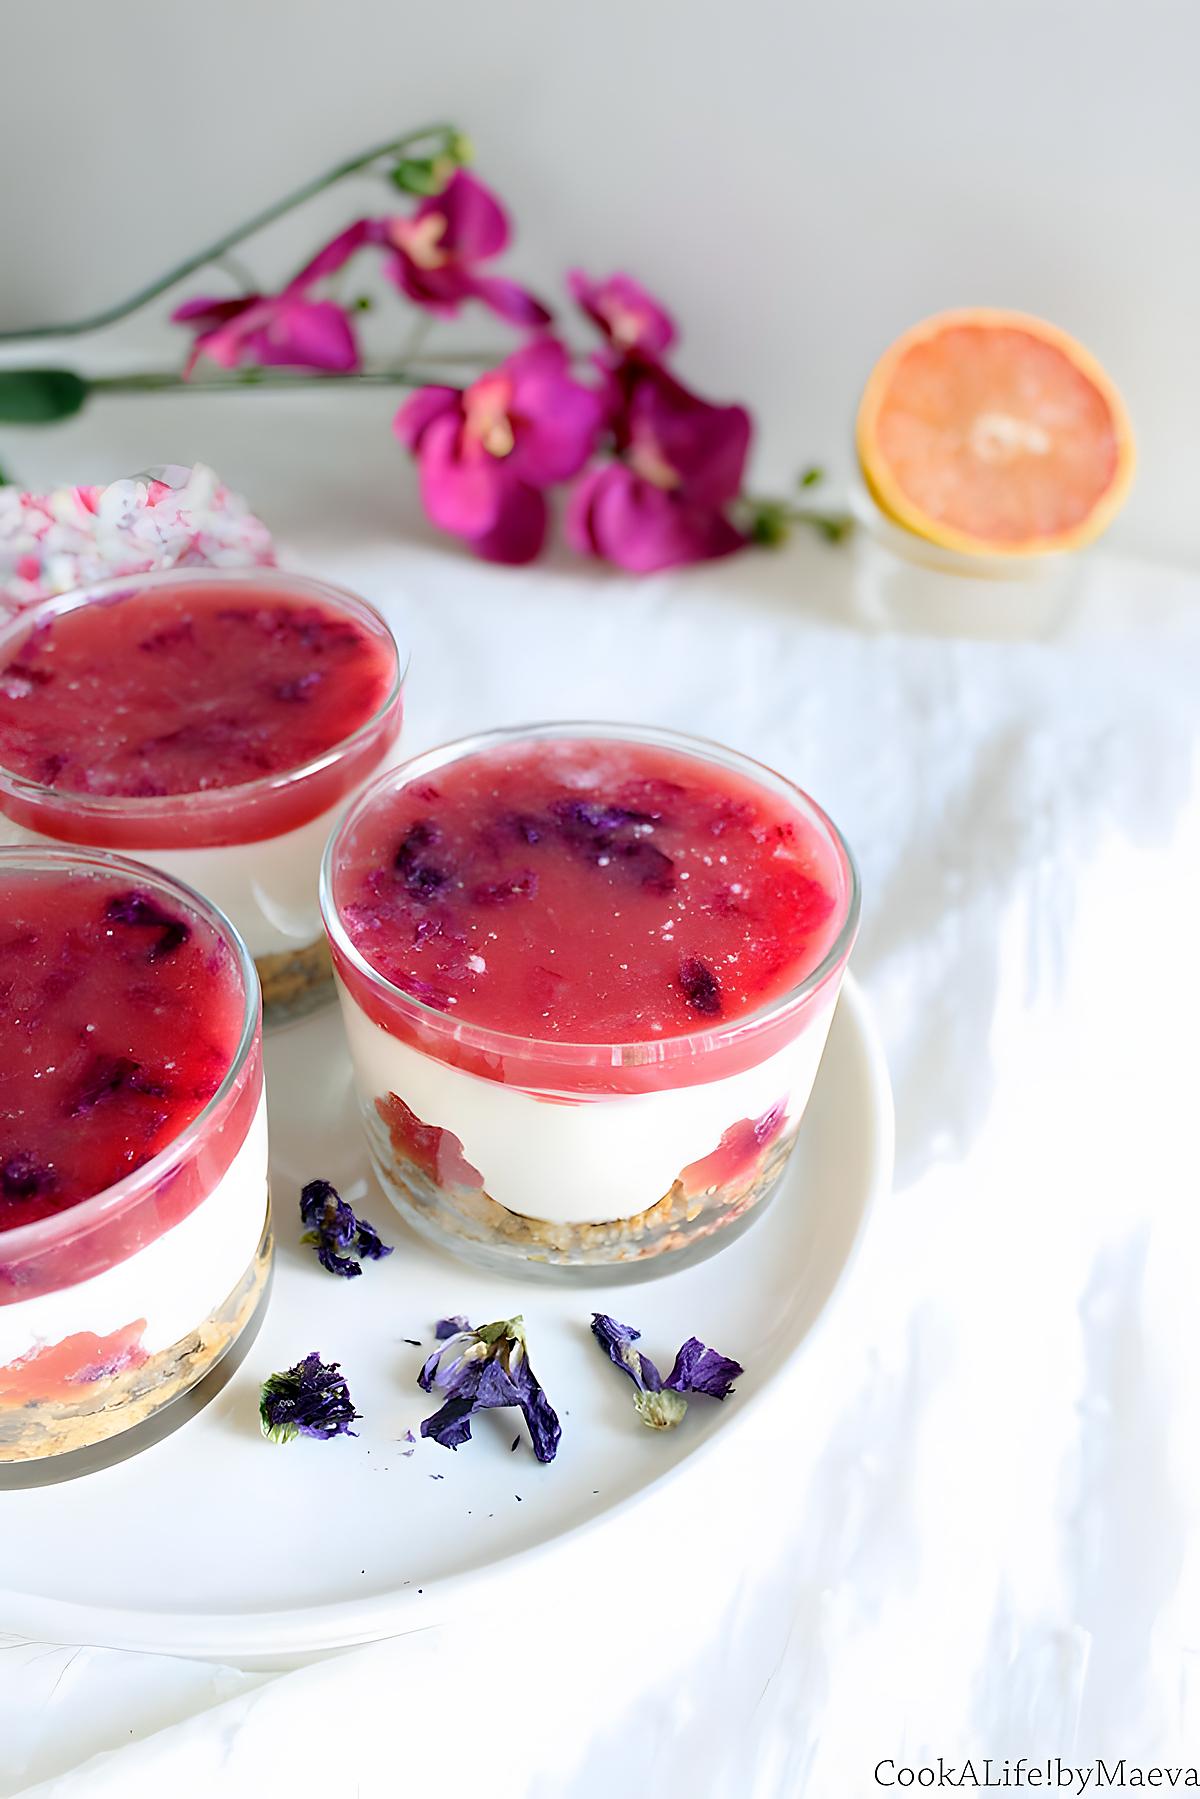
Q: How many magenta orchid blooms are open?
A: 5